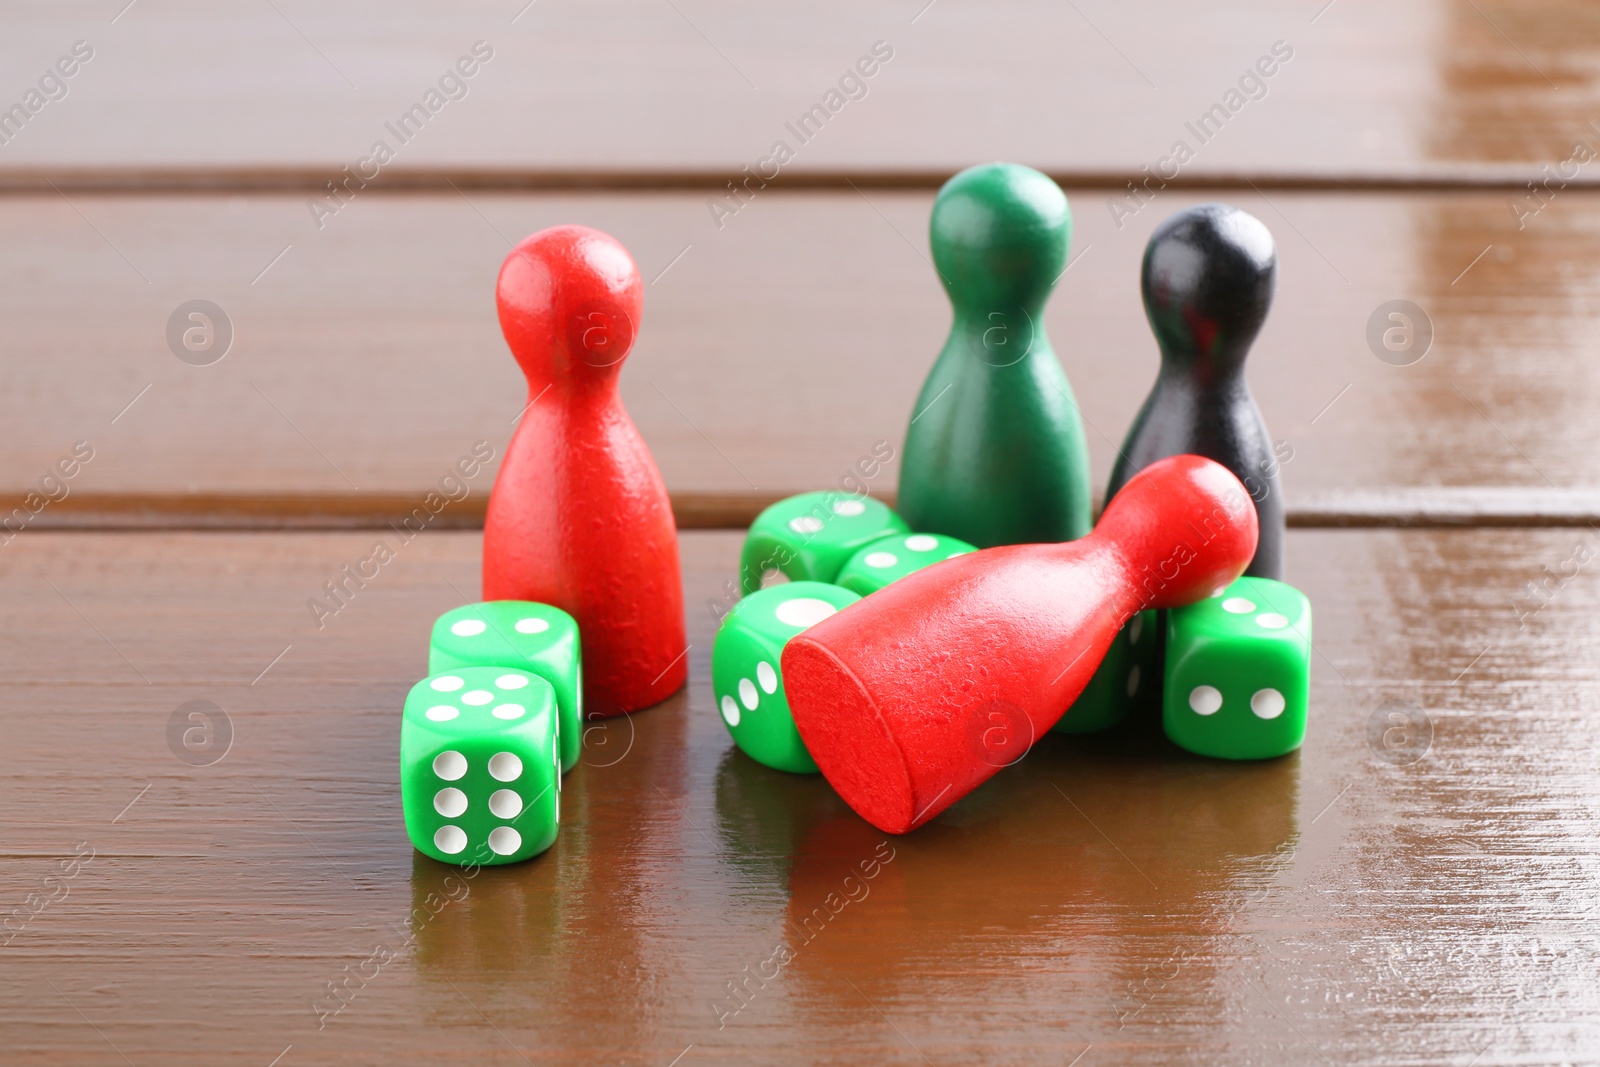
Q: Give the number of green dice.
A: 7